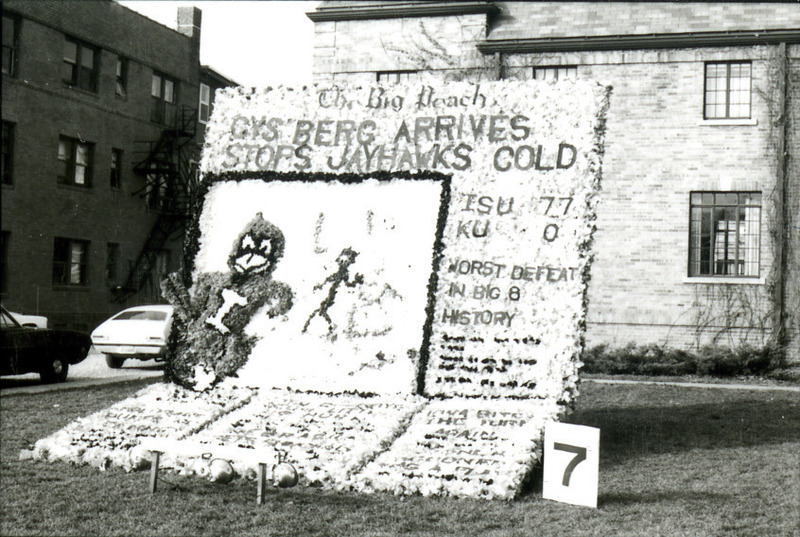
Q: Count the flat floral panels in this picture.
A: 3